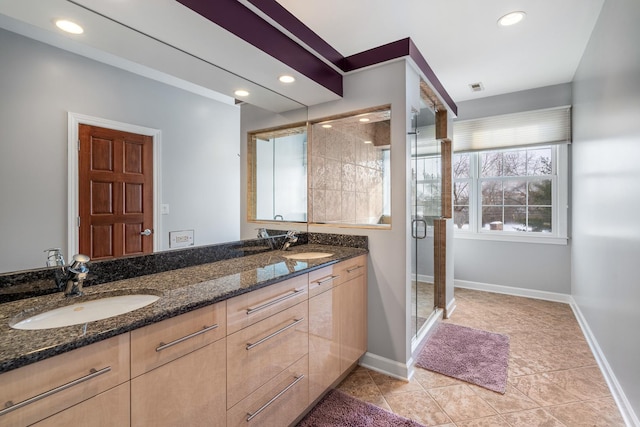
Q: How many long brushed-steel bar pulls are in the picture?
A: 7